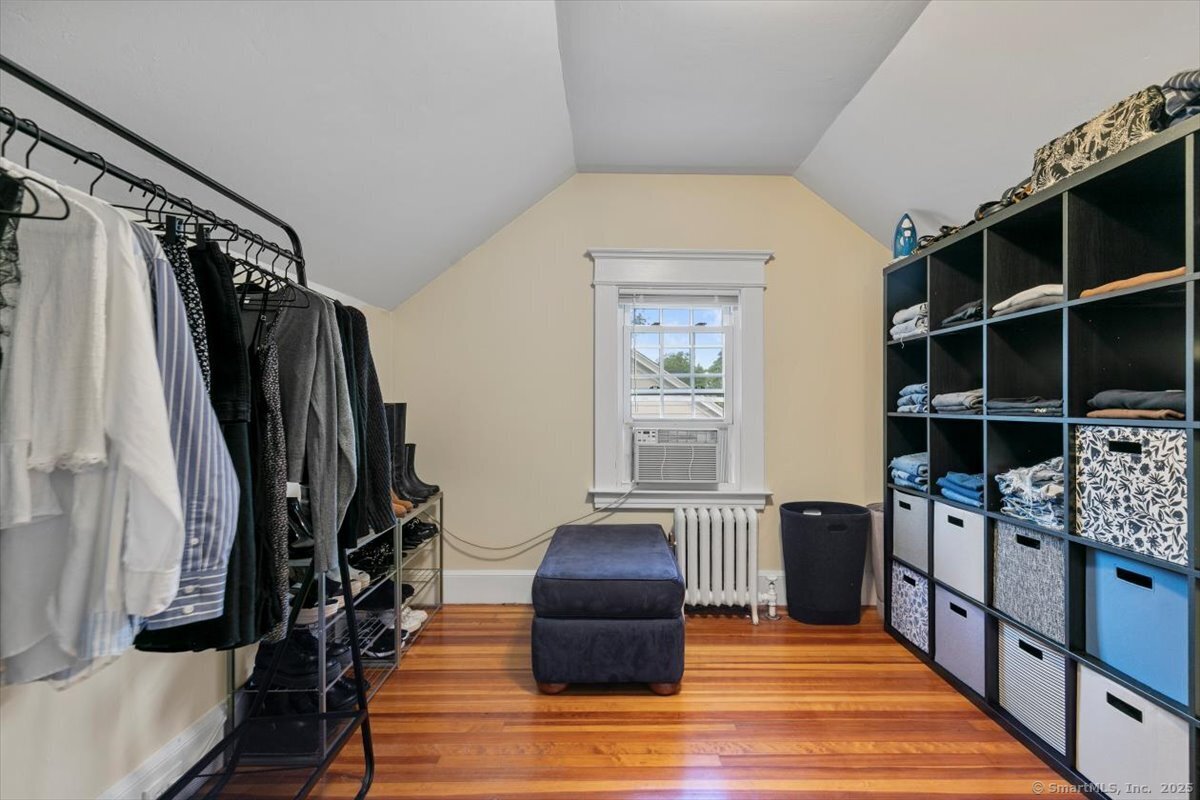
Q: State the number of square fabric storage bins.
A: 9